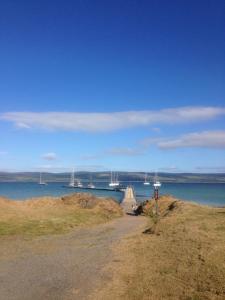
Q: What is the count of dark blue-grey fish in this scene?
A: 0